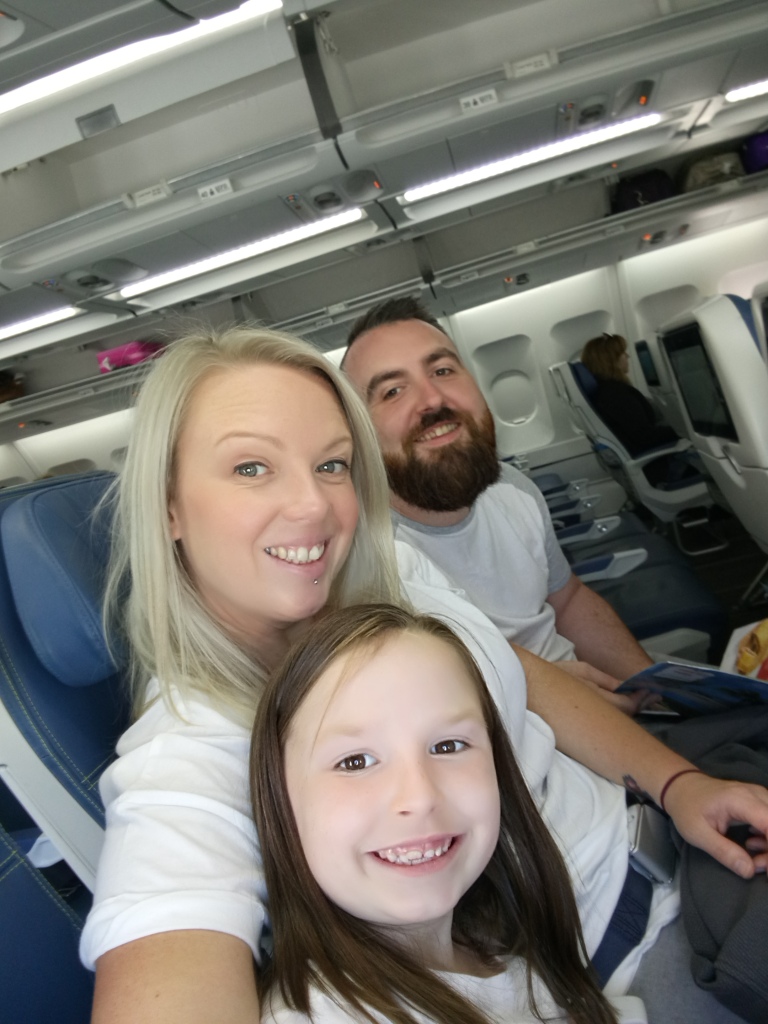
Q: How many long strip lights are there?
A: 5